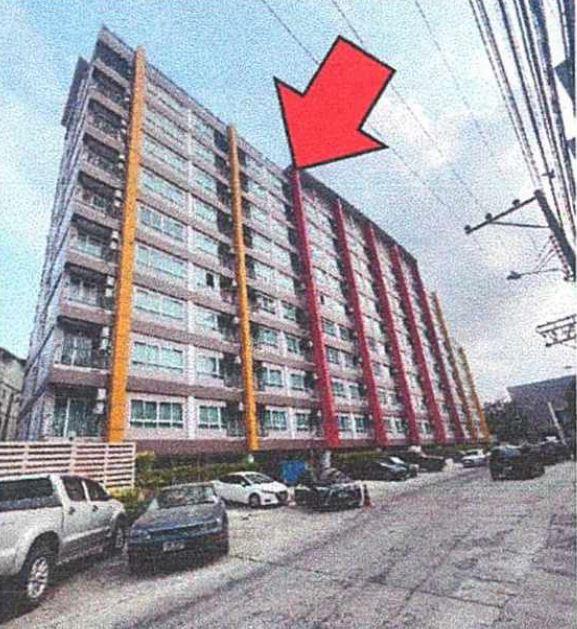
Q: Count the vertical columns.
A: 9